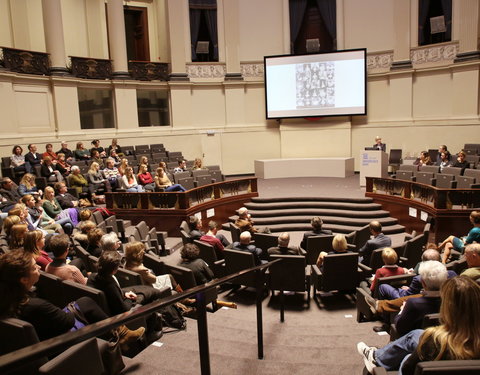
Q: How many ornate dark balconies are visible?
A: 3